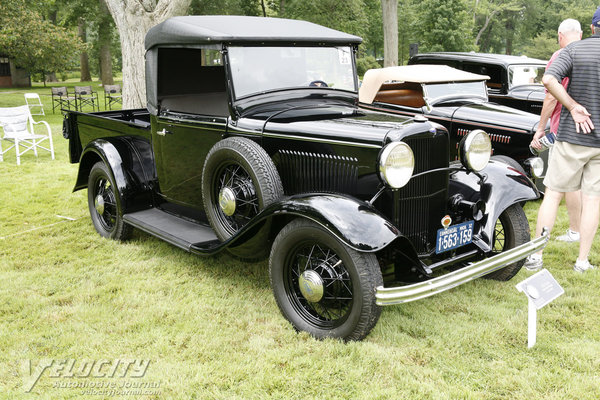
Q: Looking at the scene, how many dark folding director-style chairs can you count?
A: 3